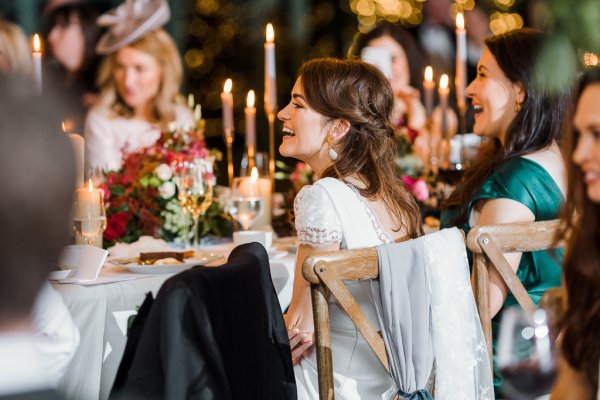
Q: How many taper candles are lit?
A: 7